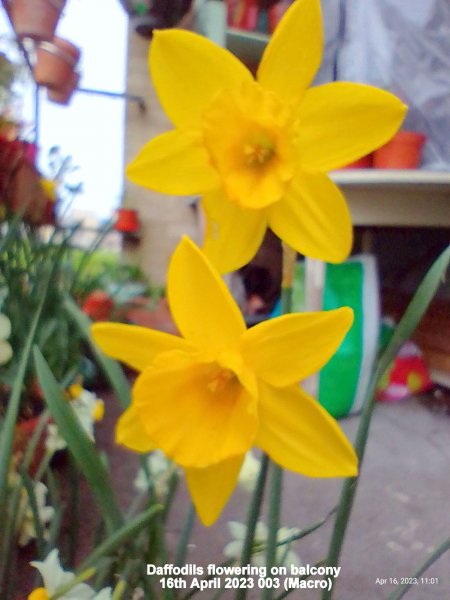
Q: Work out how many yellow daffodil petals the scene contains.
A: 12